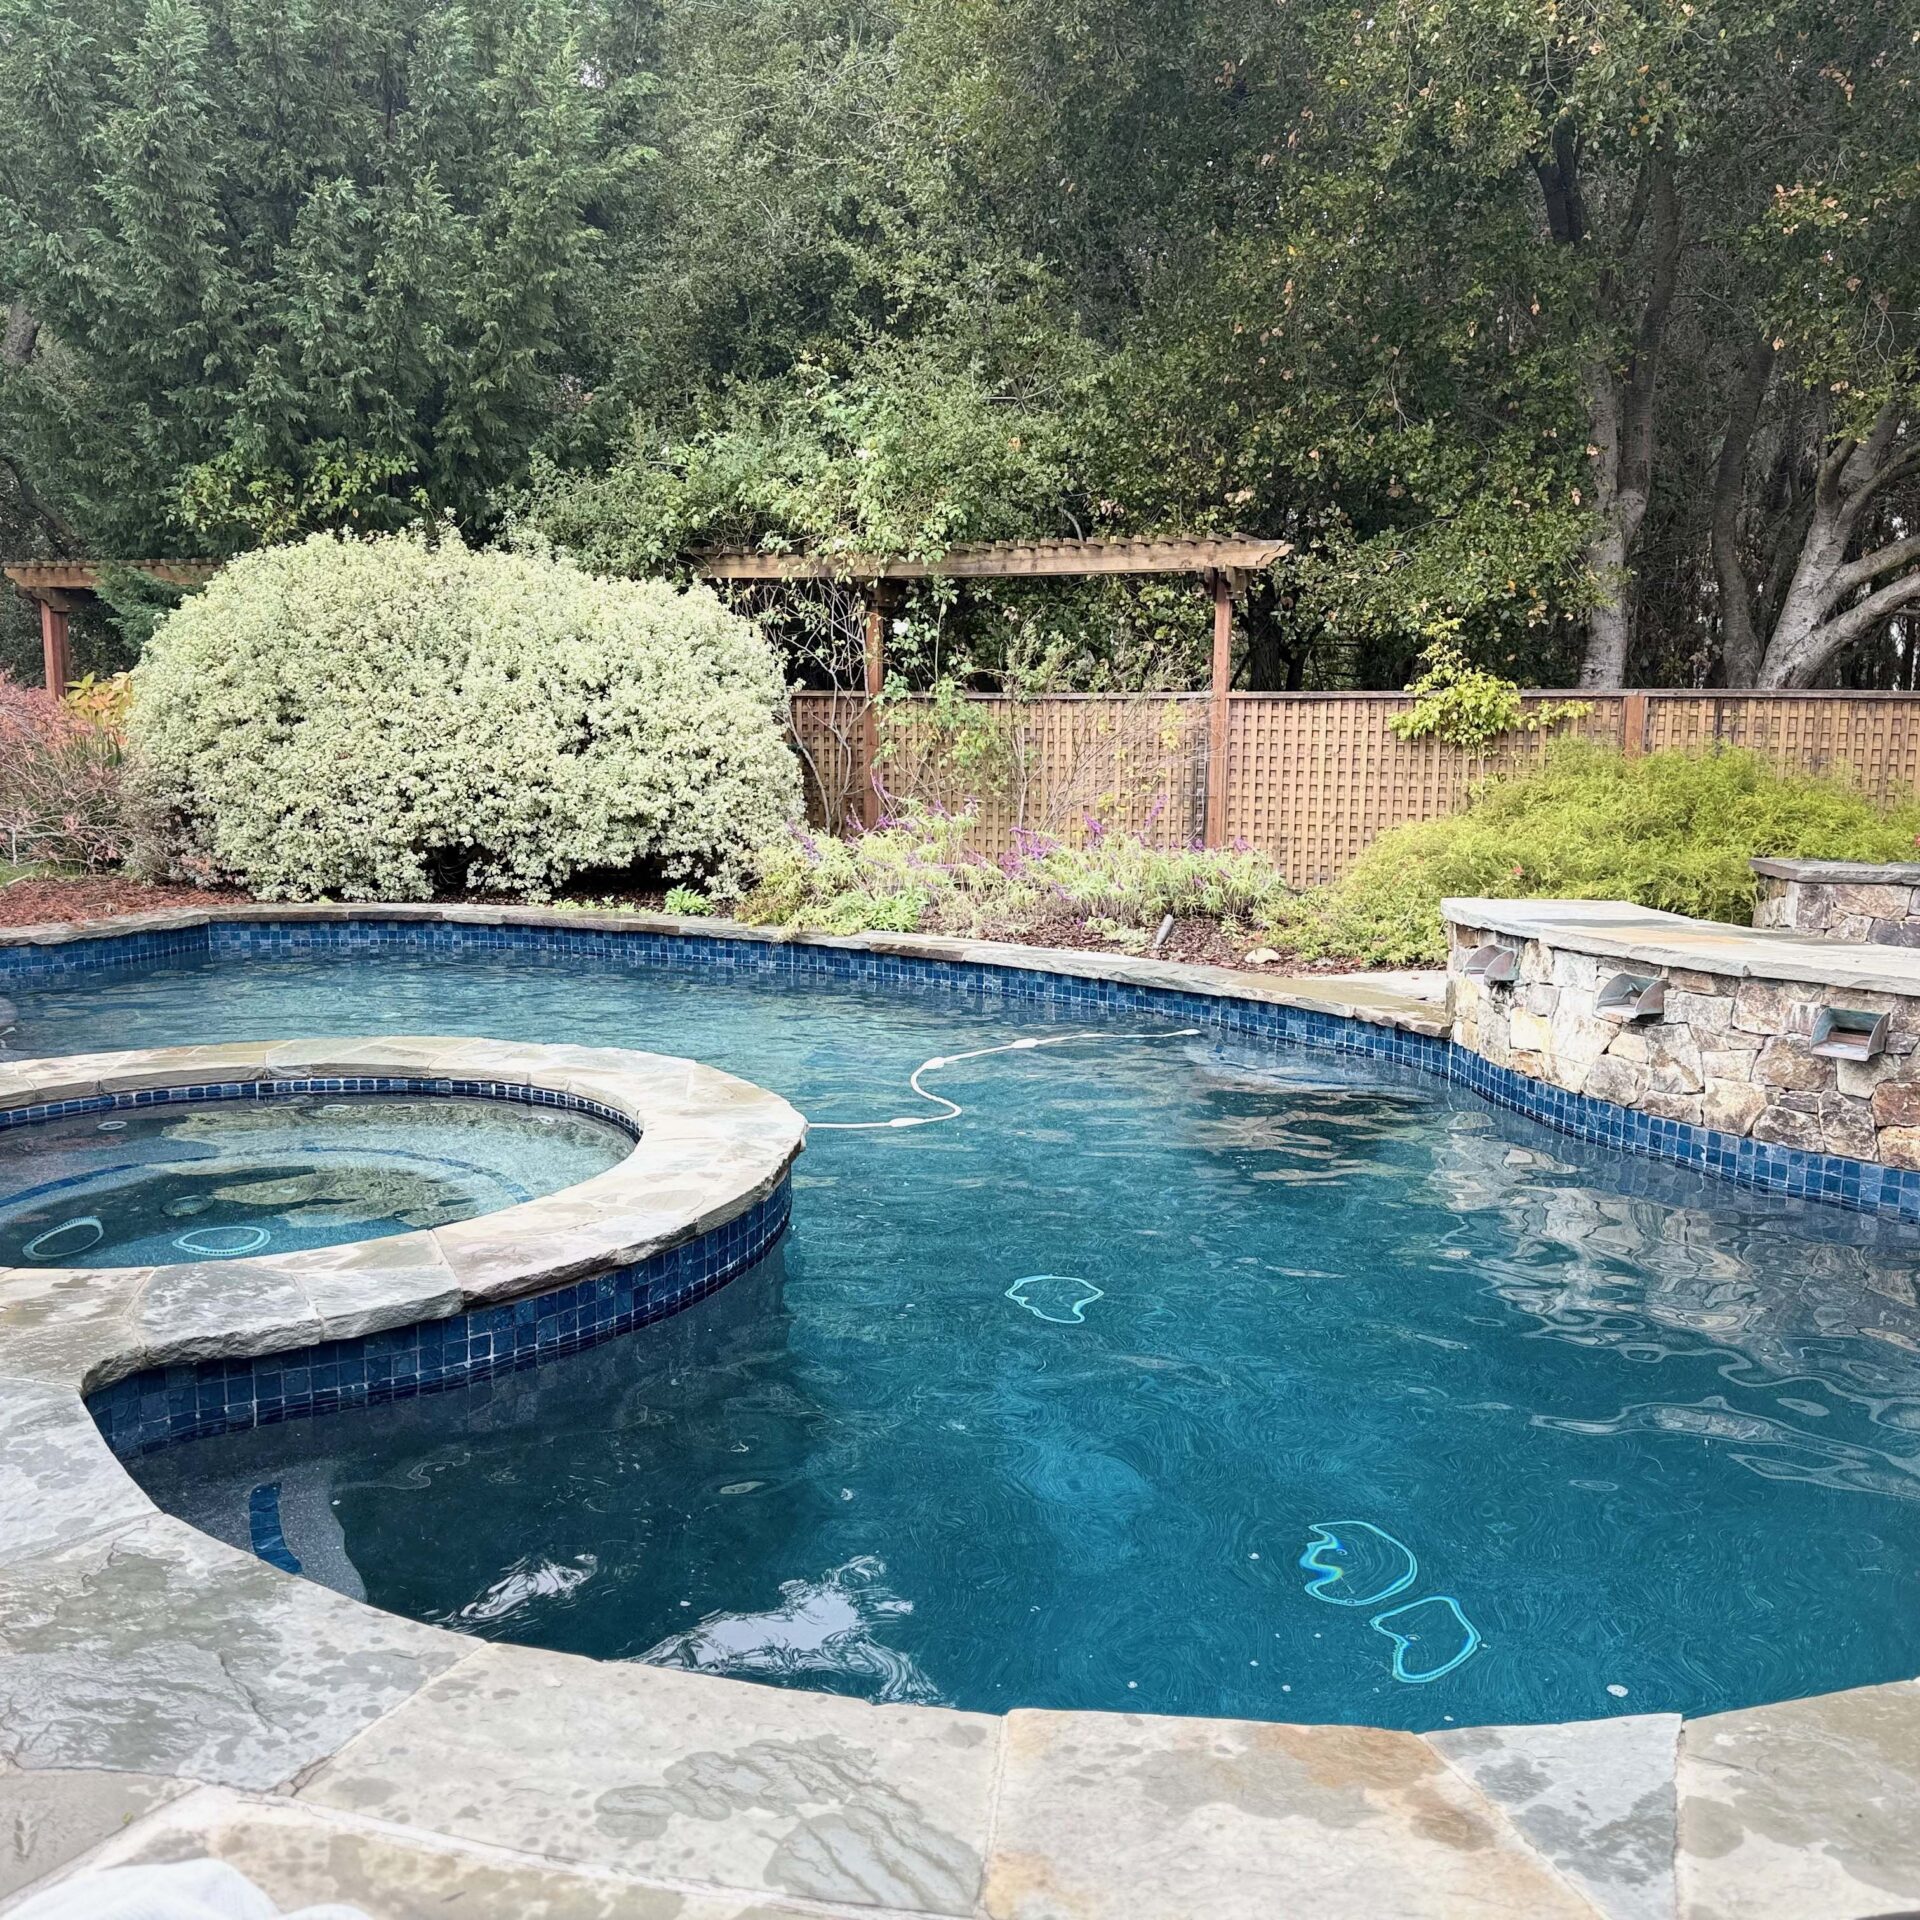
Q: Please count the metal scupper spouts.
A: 3